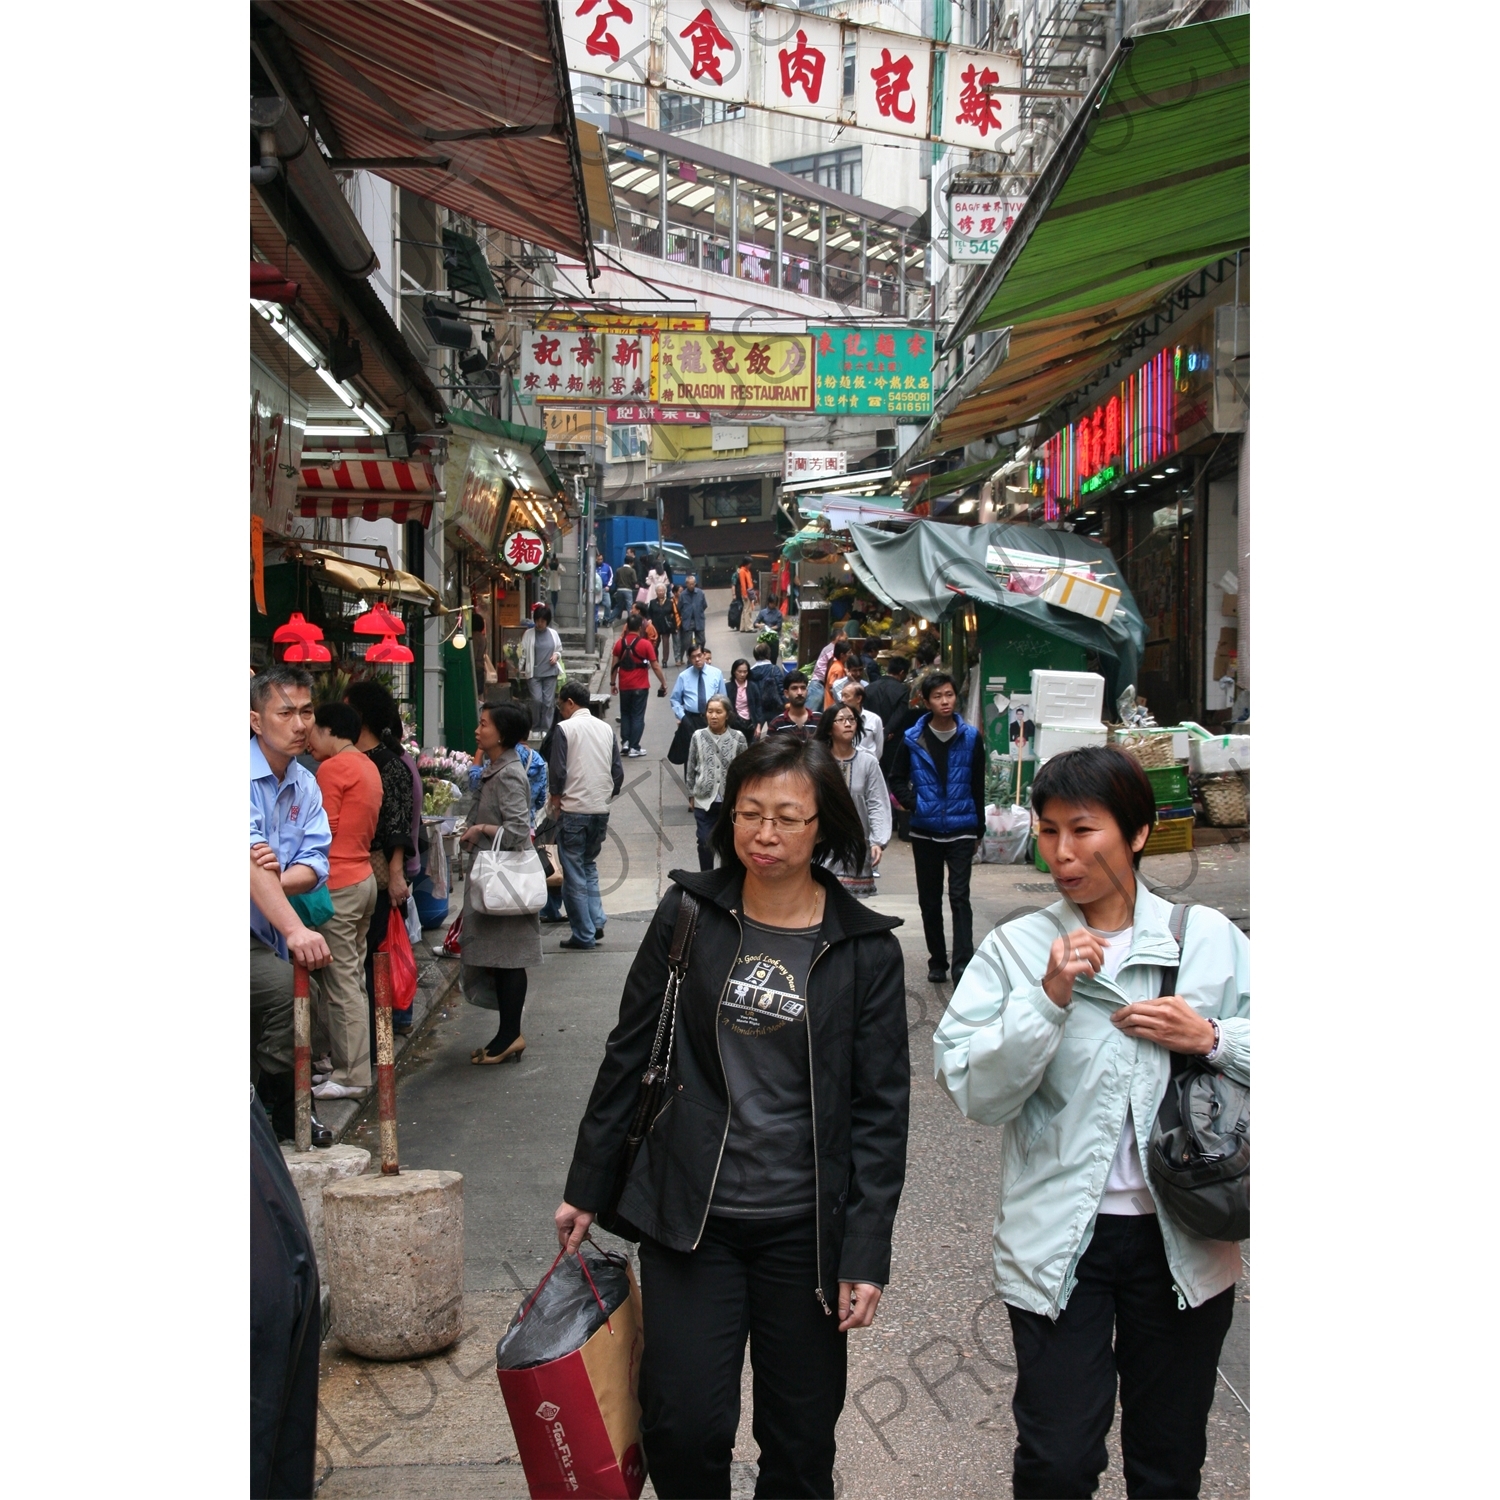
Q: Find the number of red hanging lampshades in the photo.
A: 4